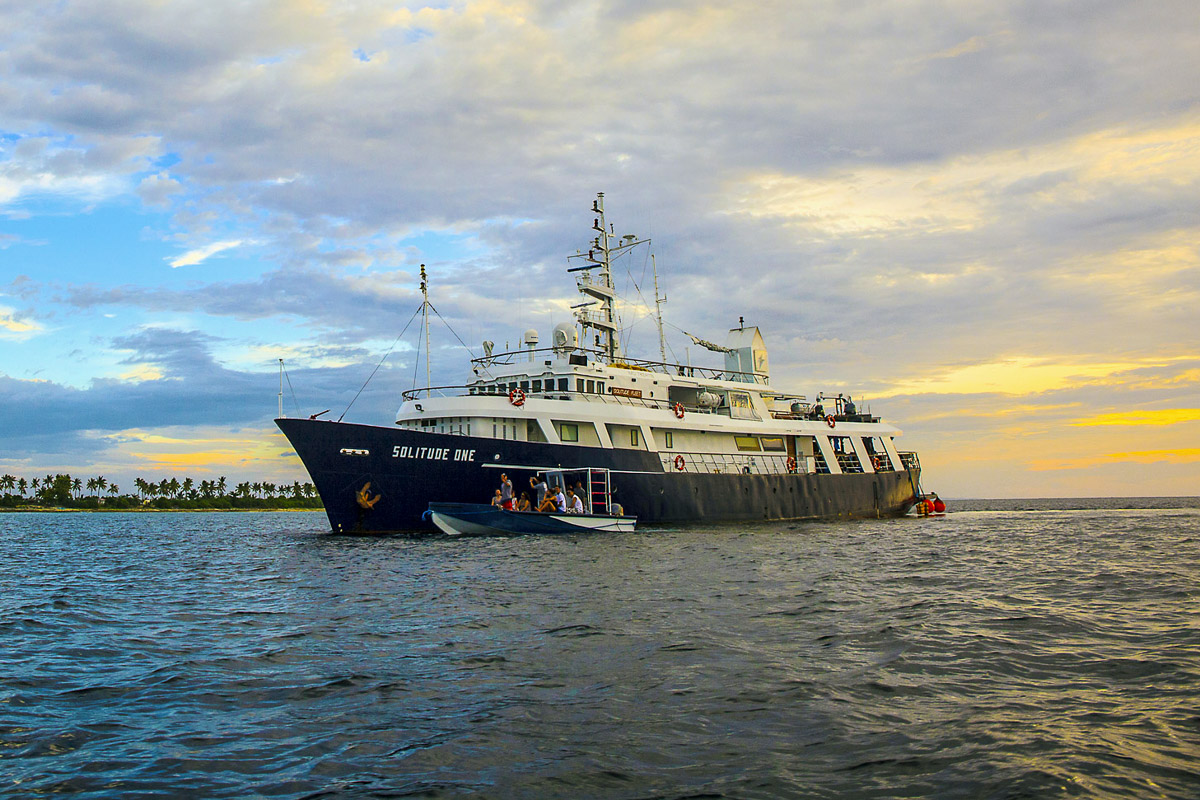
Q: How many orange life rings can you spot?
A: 6